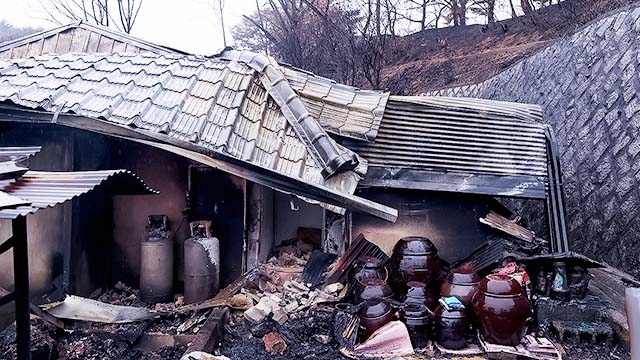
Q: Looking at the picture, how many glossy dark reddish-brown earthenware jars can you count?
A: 9